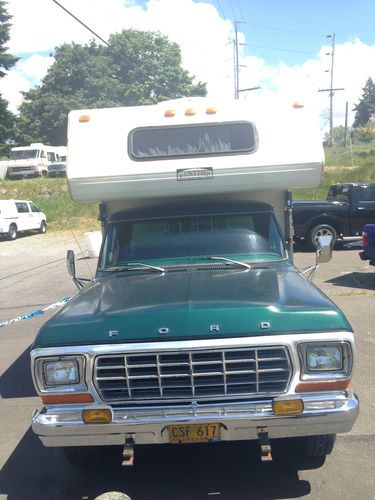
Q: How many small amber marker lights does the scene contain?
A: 5